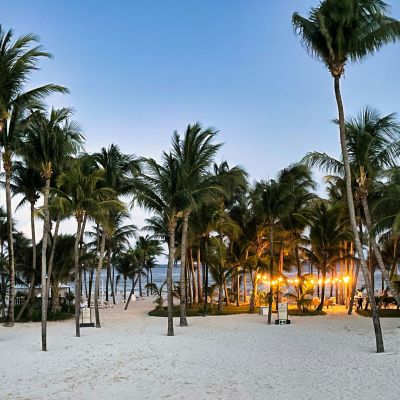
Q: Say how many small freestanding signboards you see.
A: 2